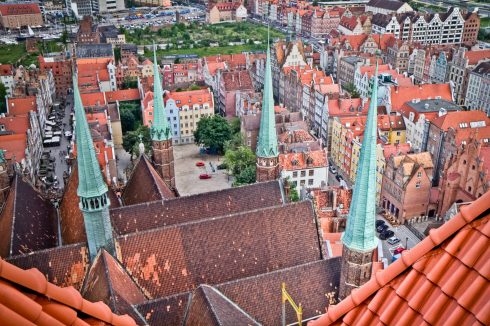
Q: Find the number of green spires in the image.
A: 4